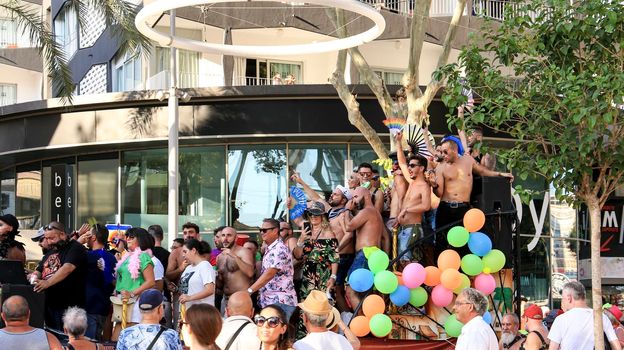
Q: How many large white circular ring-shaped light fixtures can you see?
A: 1